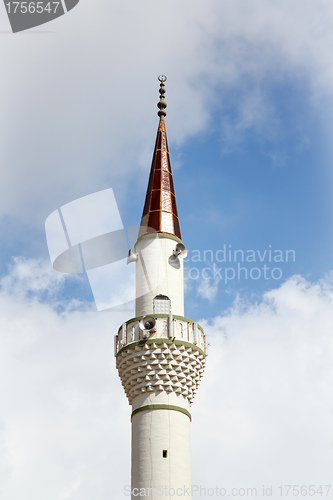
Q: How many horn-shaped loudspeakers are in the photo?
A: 3